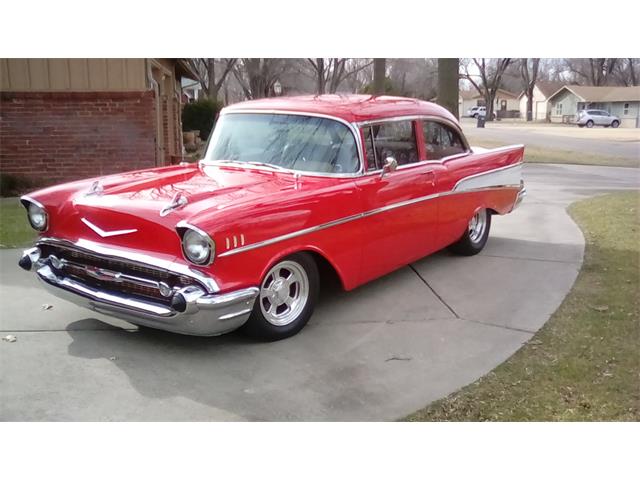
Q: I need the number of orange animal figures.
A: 0